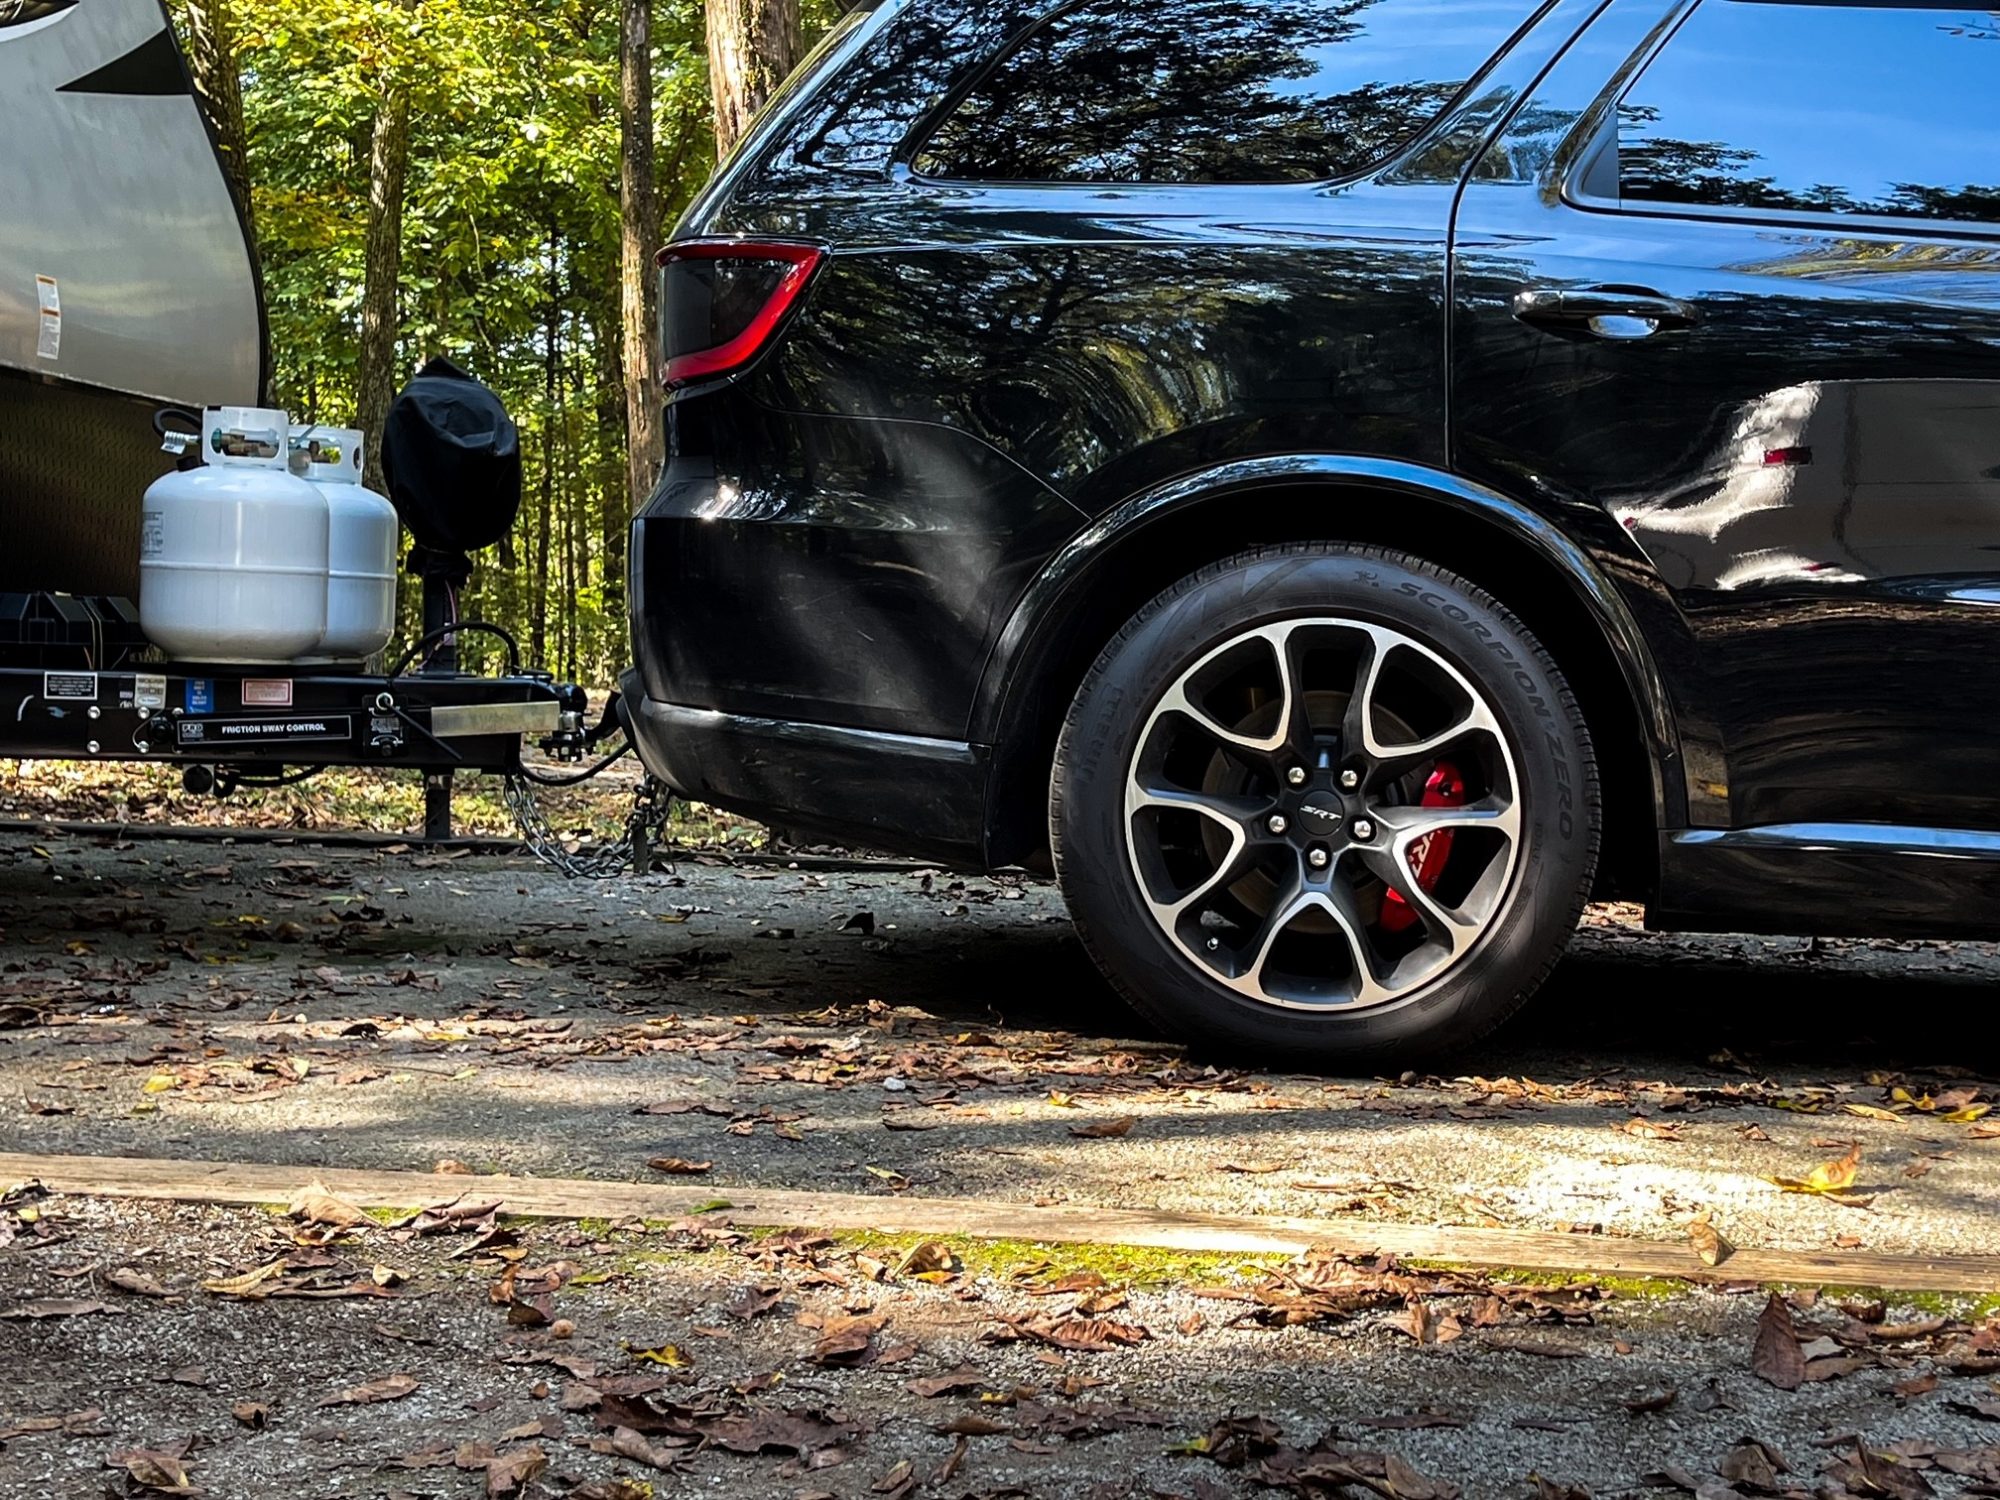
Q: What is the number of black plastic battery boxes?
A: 1